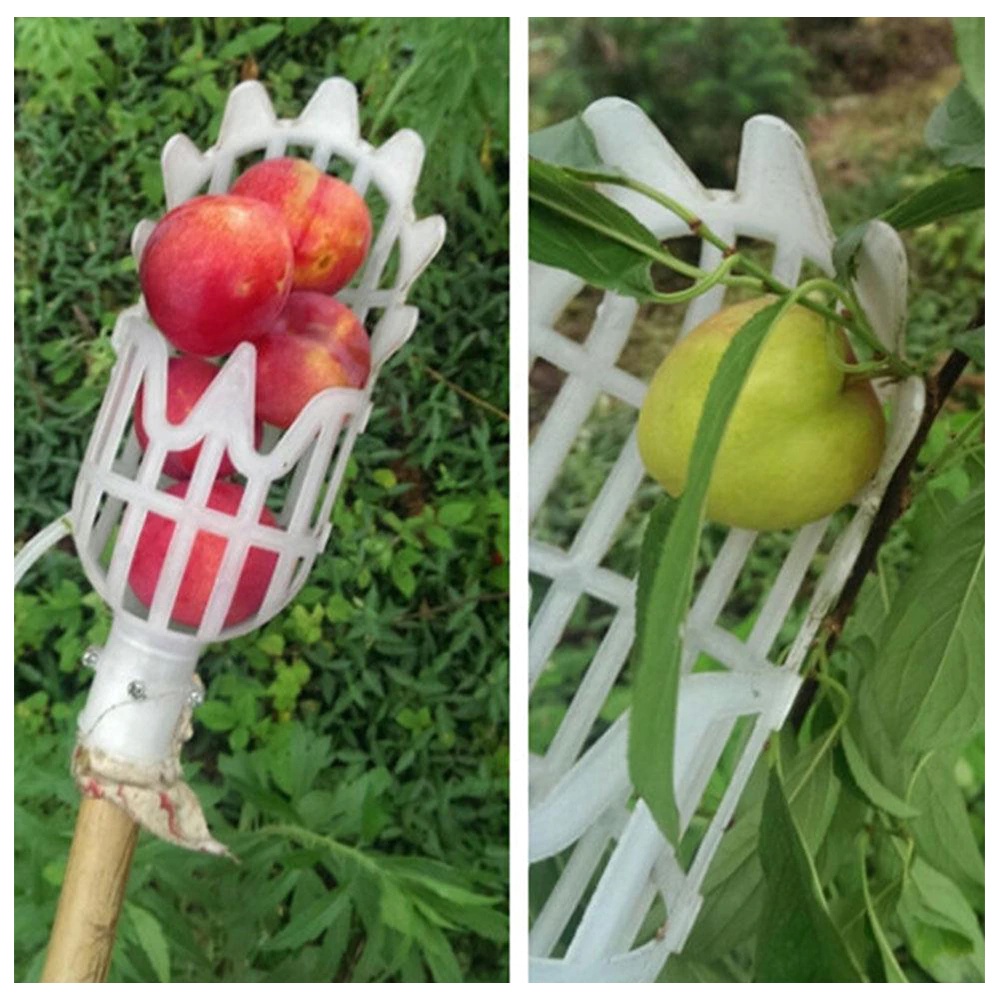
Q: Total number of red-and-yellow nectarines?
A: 5